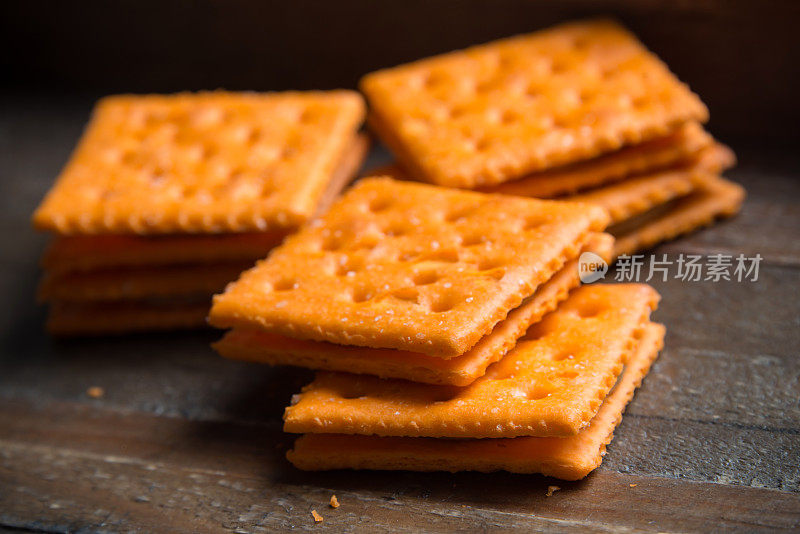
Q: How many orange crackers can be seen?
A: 12